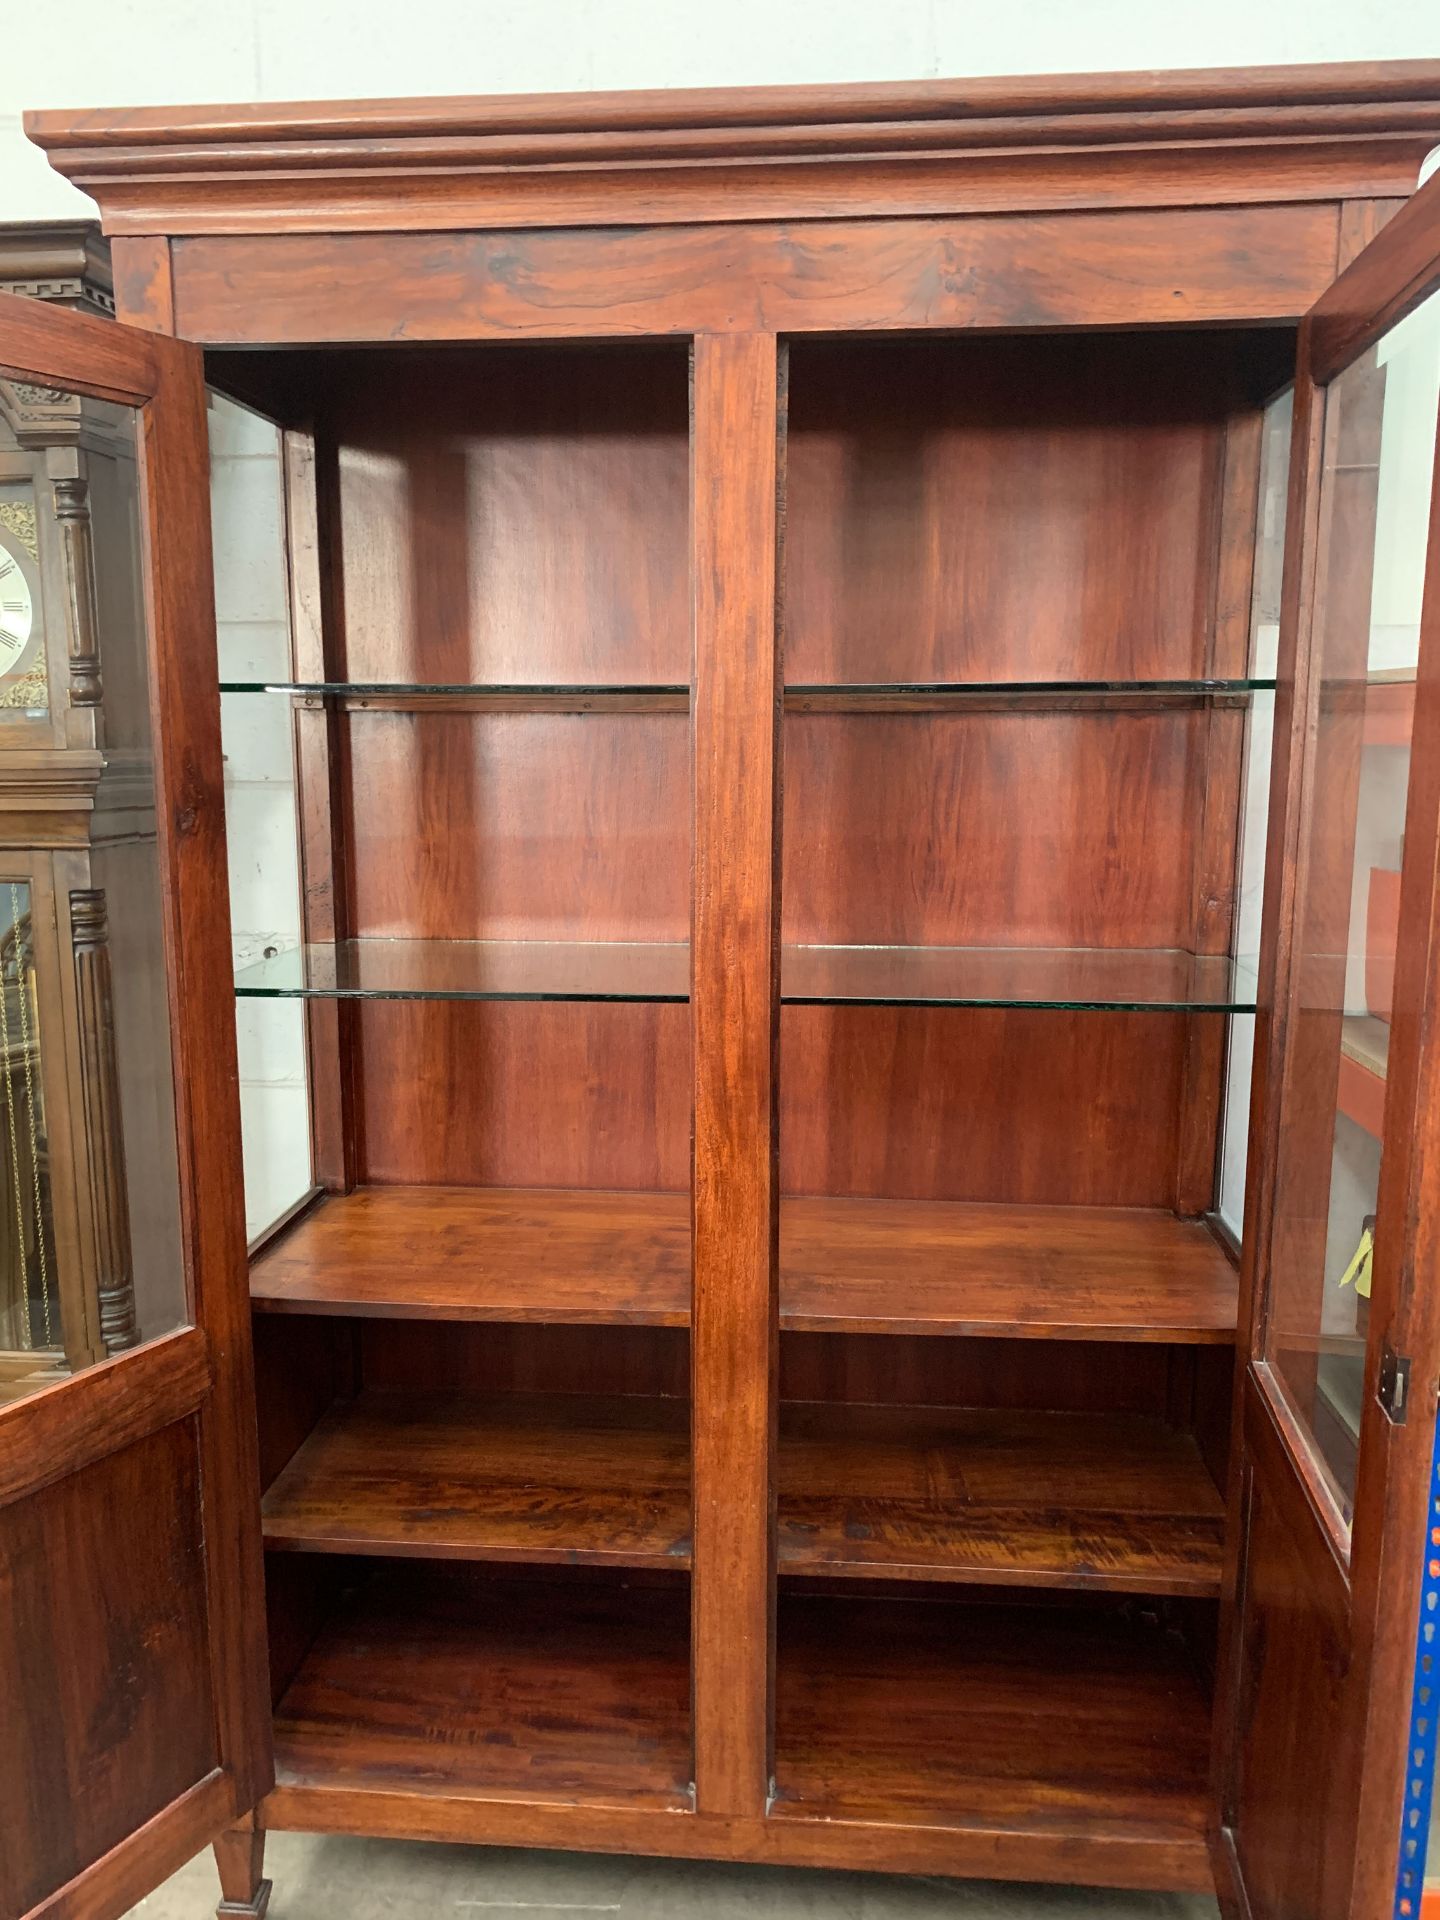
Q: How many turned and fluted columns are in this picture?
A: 2